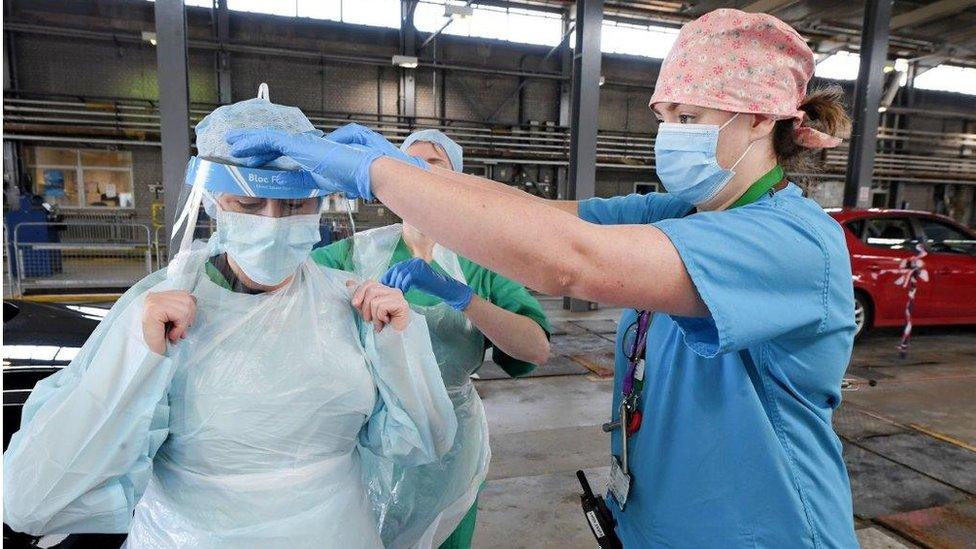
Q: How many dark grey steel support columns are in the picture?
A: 3